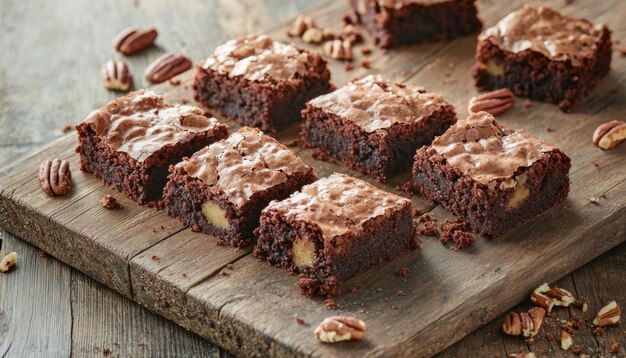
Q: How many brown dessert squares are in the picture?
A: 8